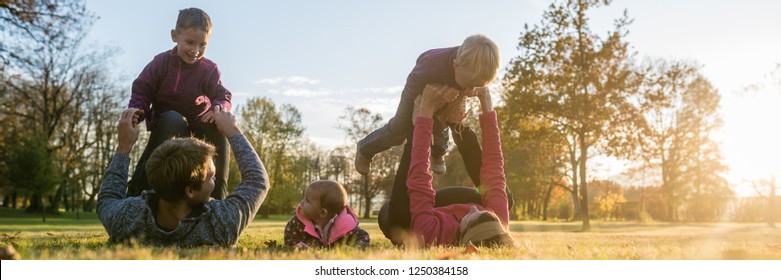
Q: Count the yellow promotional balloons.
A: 0